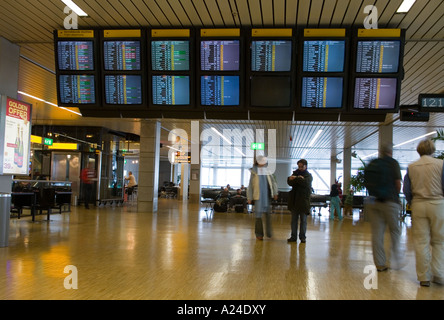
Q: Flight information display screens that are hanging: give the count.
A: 14